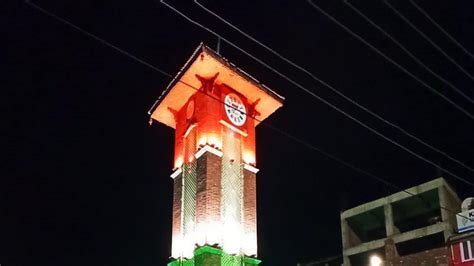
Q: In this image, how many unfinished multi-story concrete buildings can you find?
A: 1